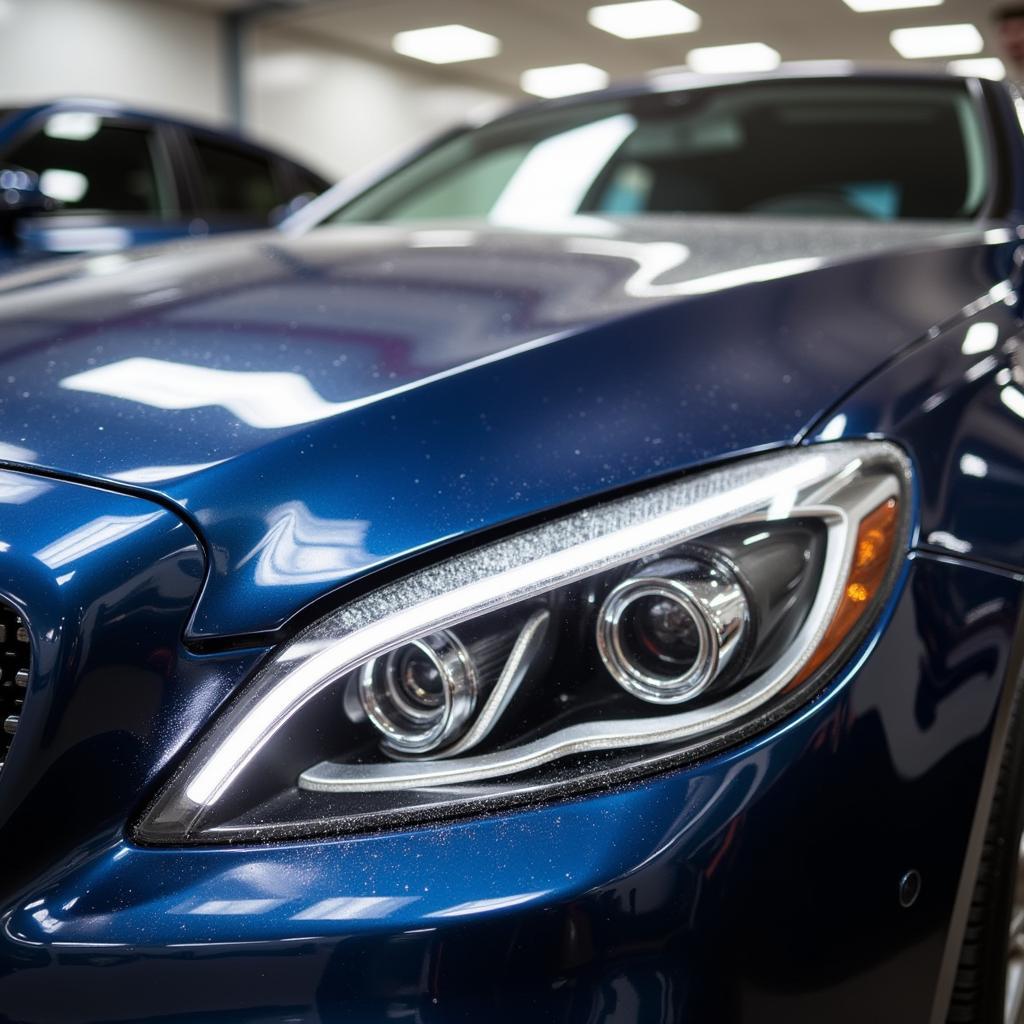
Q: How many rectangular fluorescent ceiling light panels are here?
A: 7